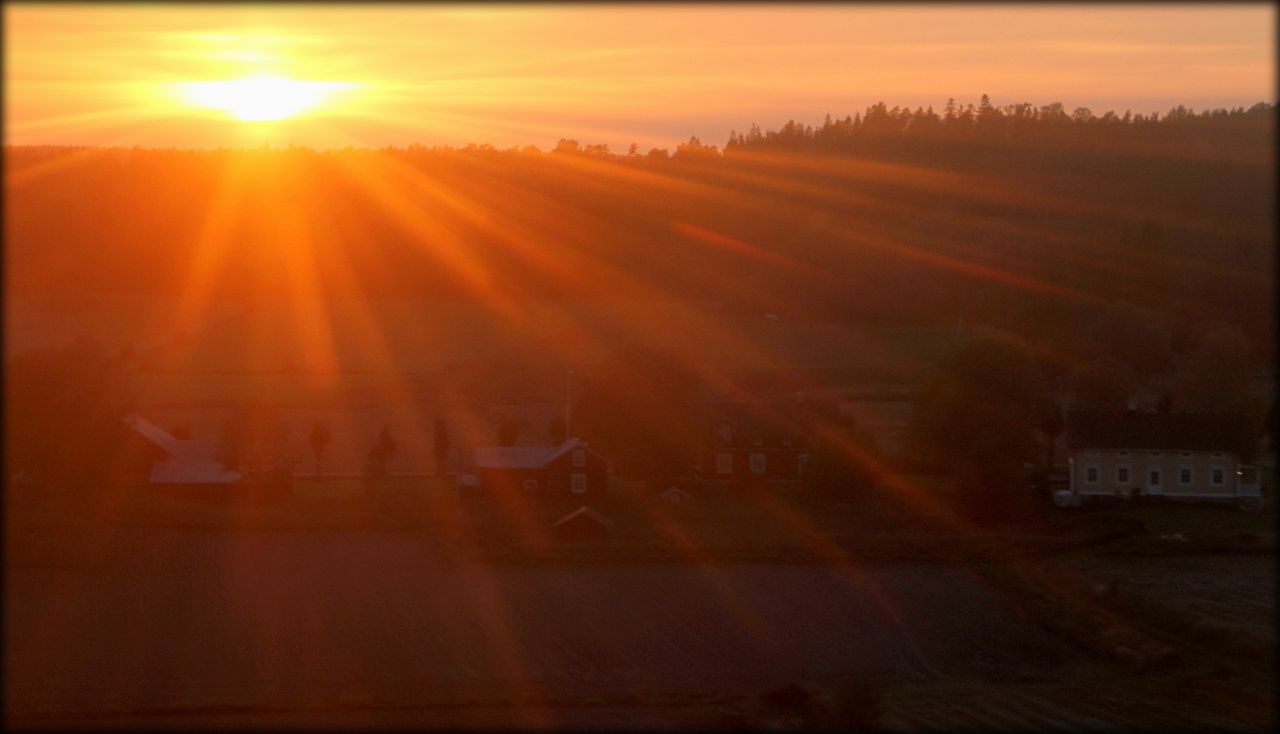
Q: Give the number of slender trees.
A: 3